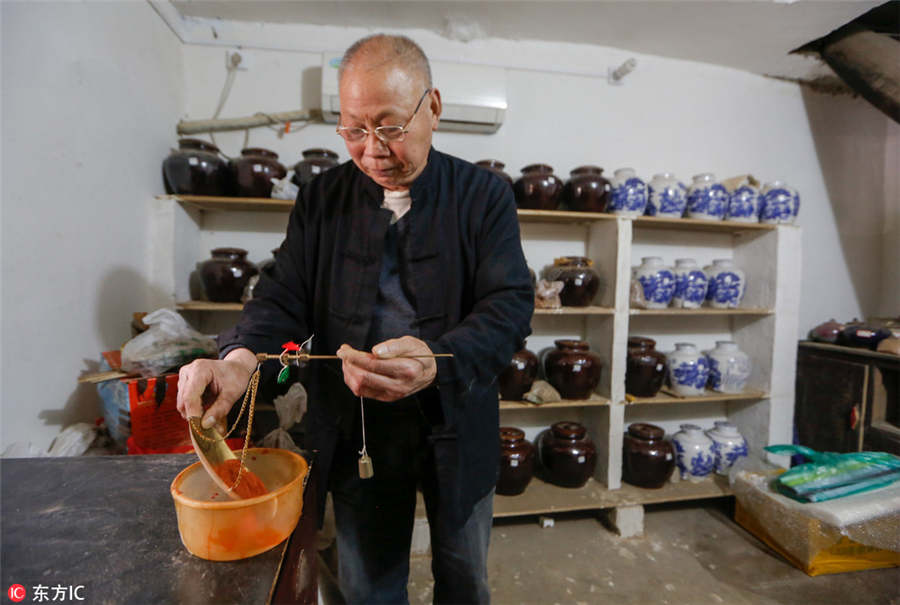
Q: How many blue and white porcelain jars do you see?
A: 12